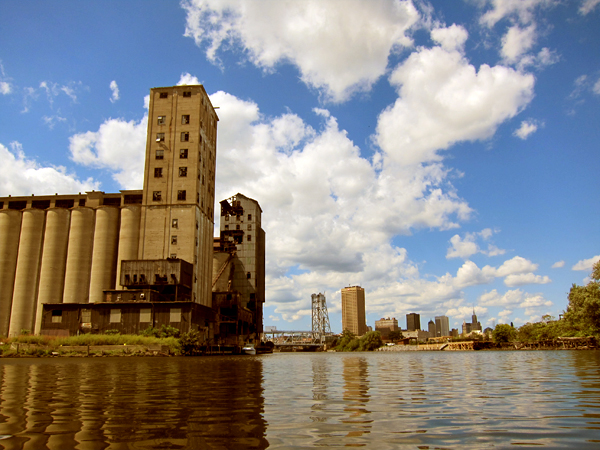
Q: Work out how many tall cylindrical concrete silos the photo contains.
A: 6